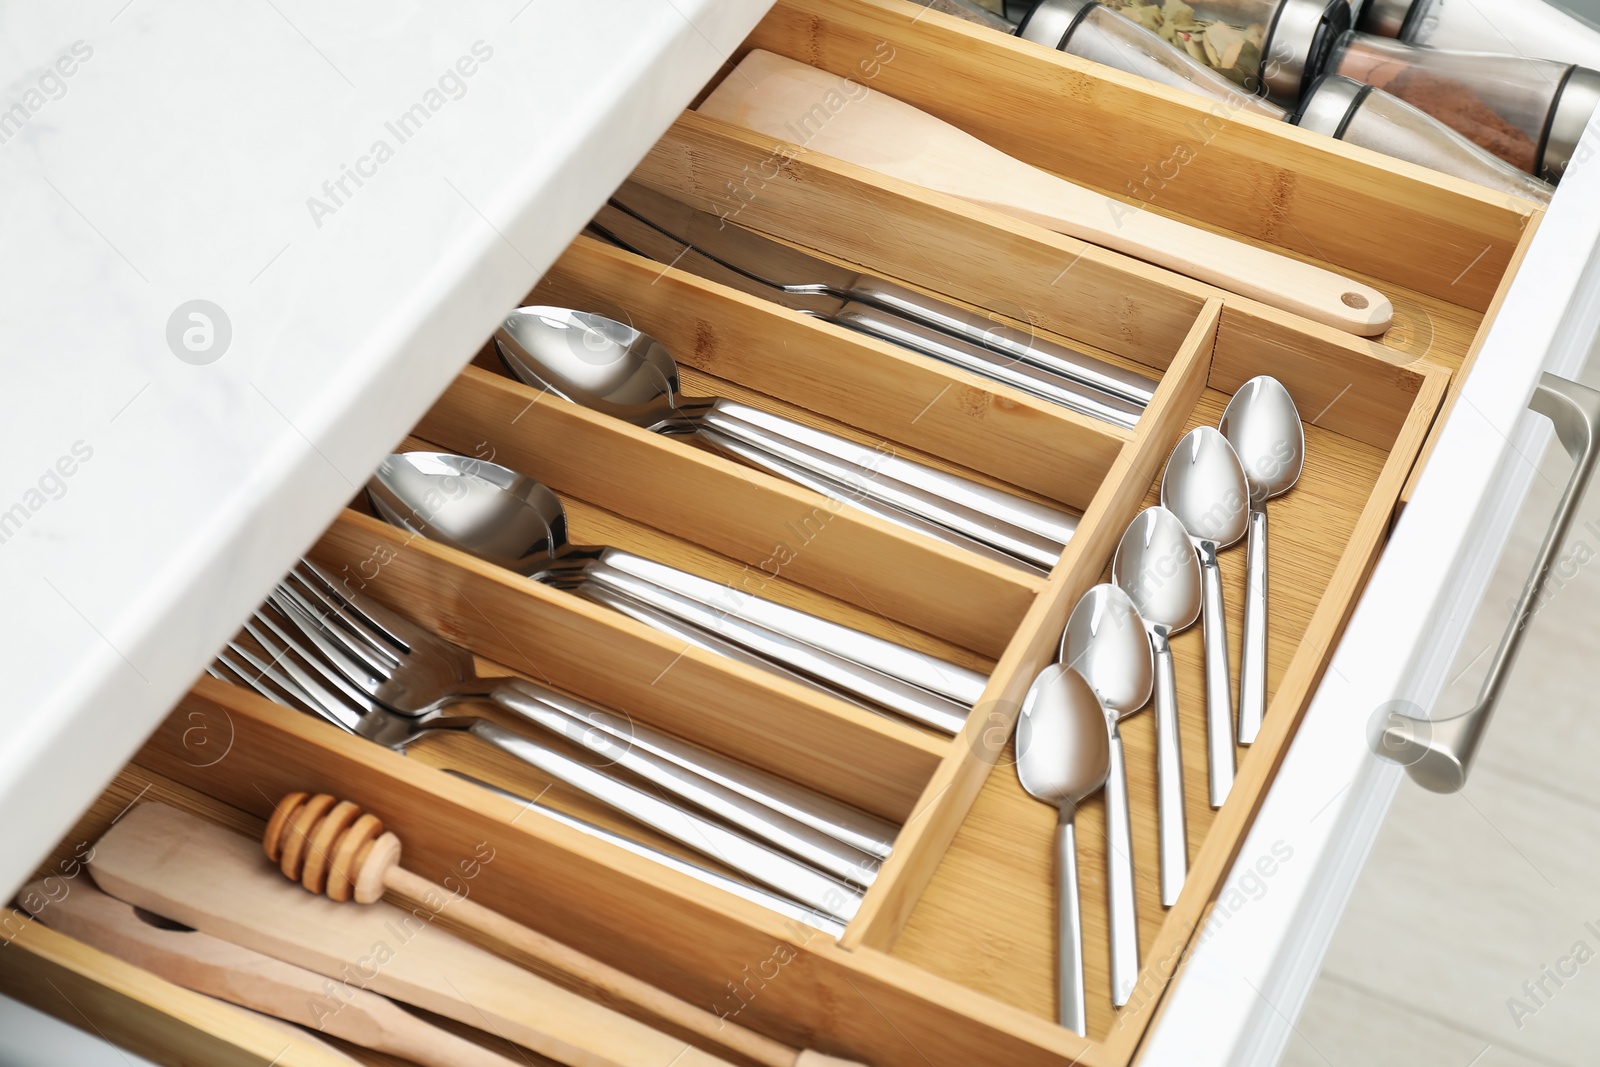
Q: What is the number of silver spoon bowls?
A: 7